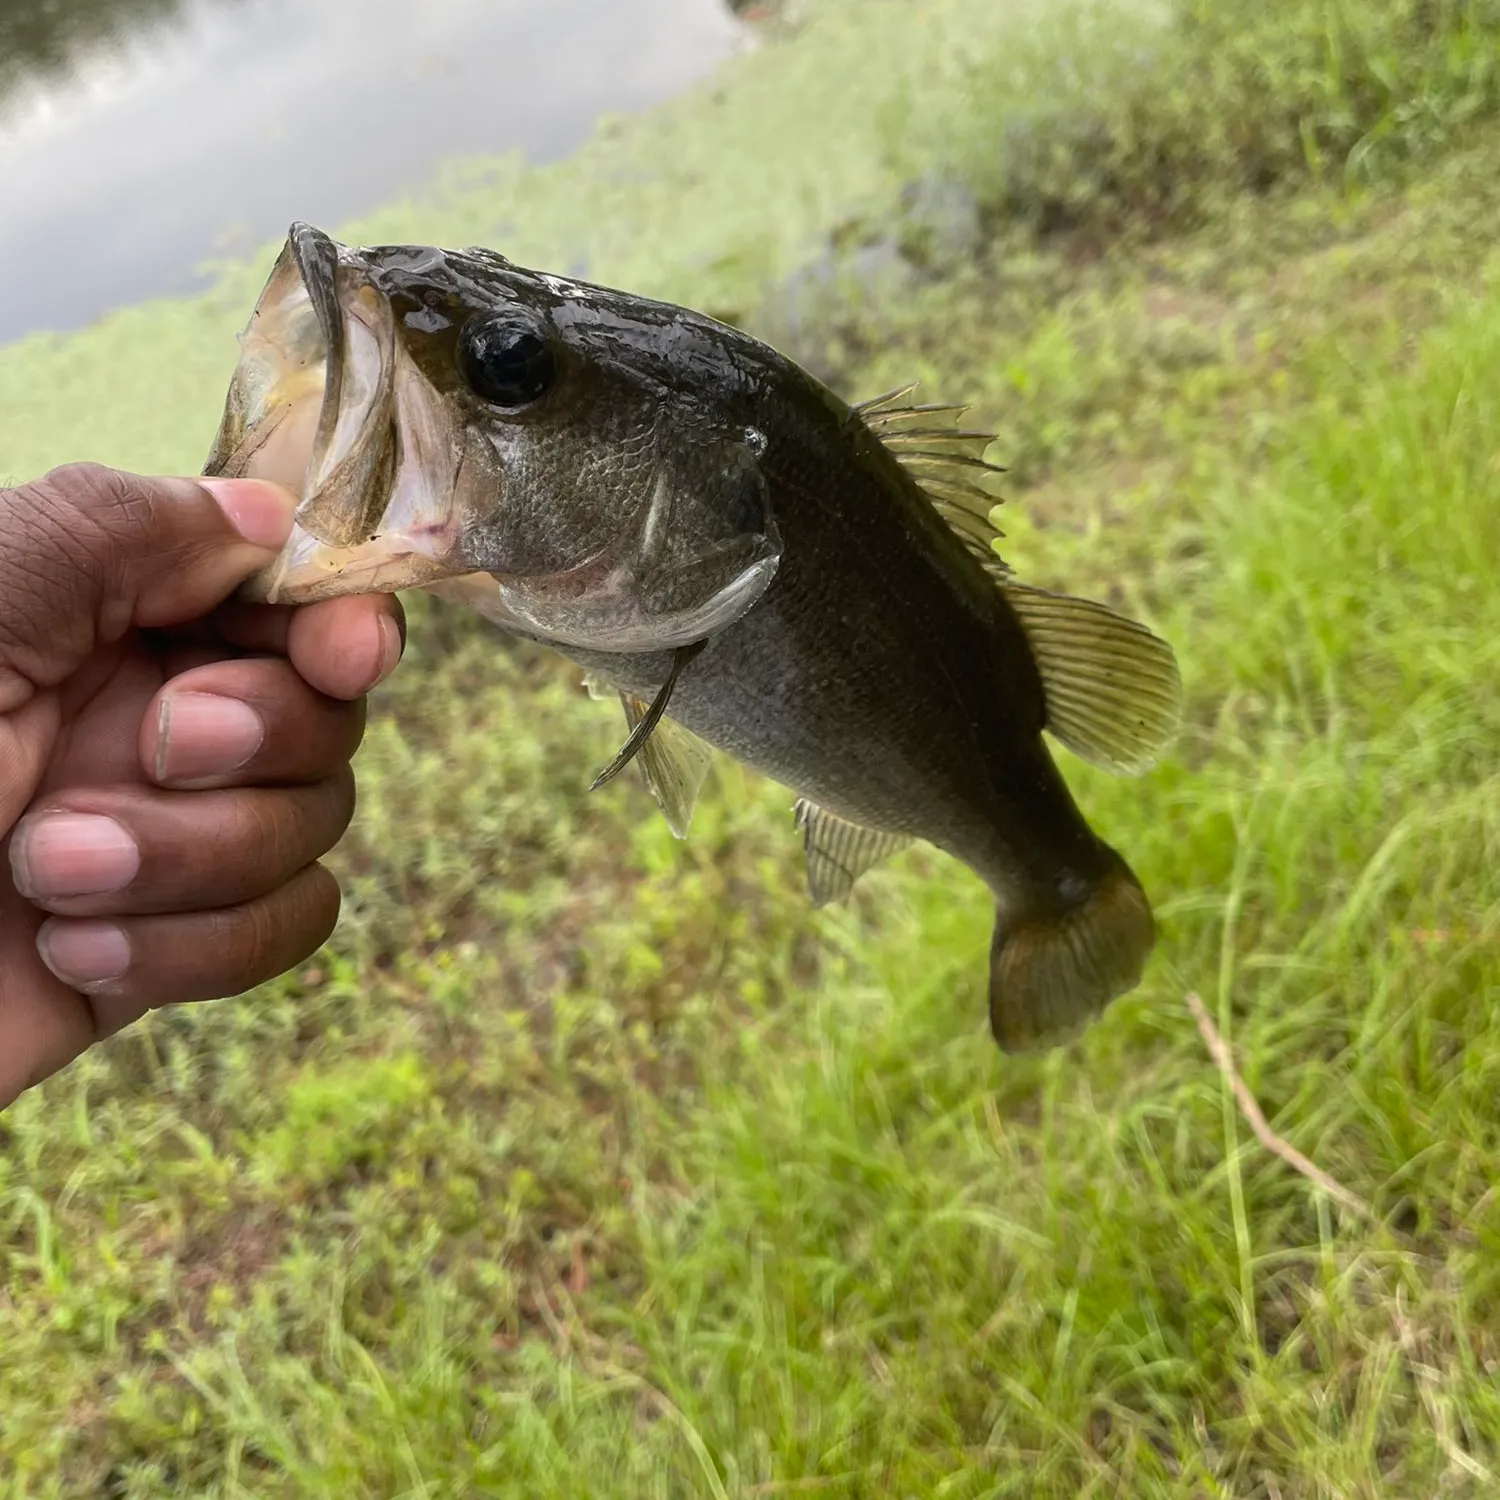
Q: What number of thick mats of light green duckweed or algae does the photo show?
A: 1